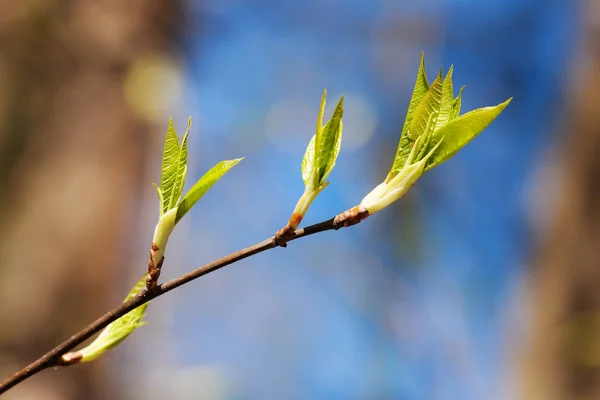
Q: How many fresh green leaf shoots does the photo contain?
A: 4